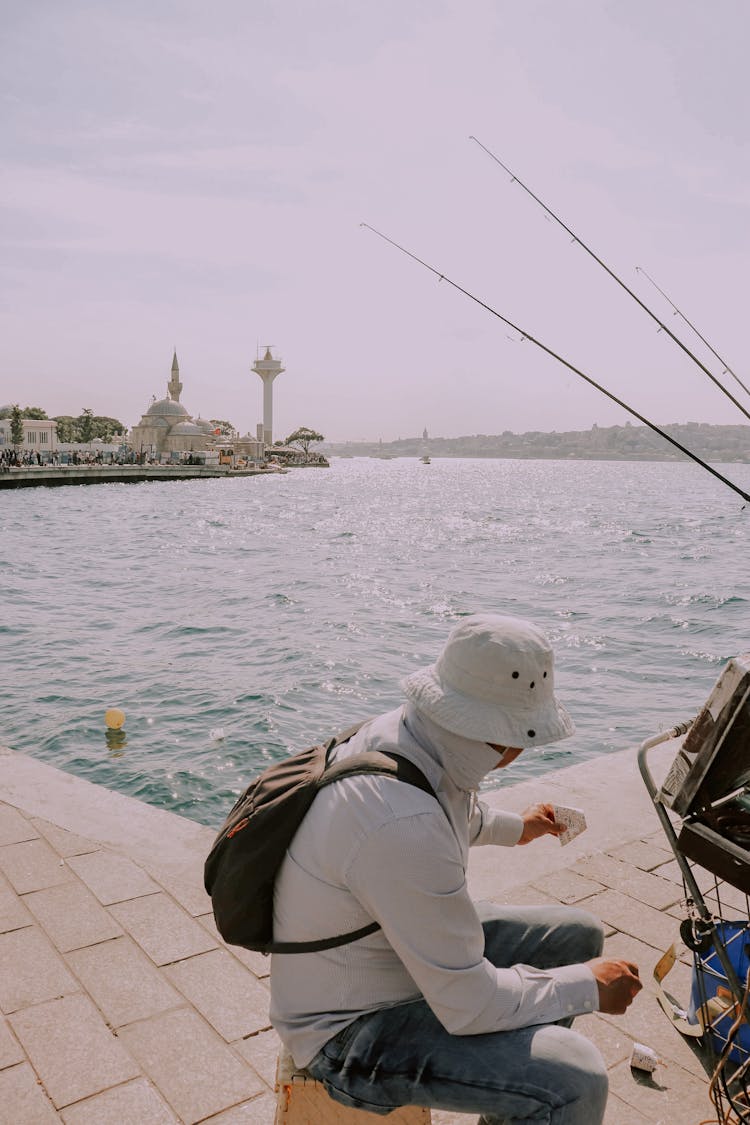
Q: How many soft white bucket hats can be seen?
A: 1